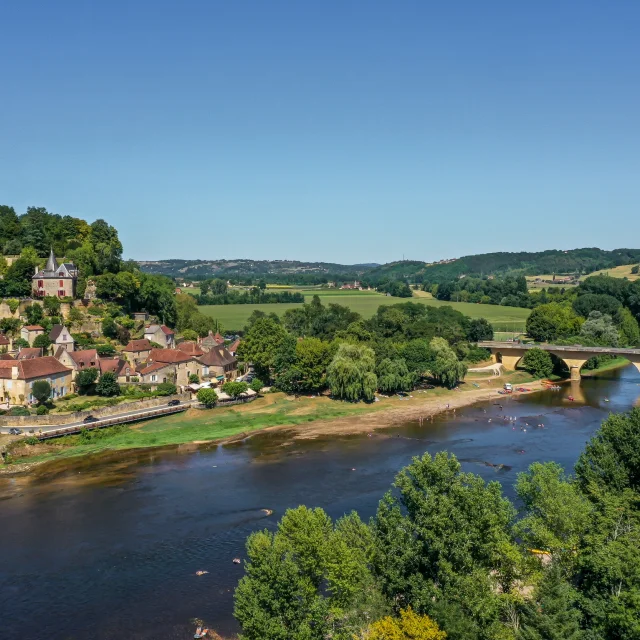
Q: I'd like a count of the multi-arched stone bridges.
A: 1